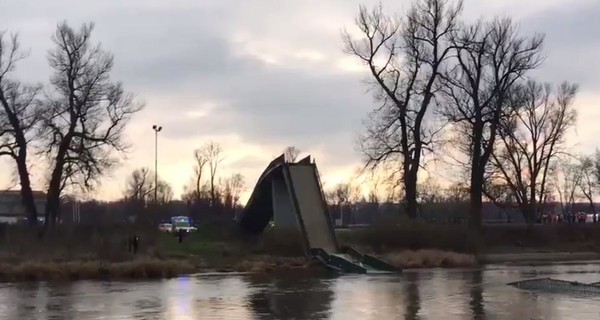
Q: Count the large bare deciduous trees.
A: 5